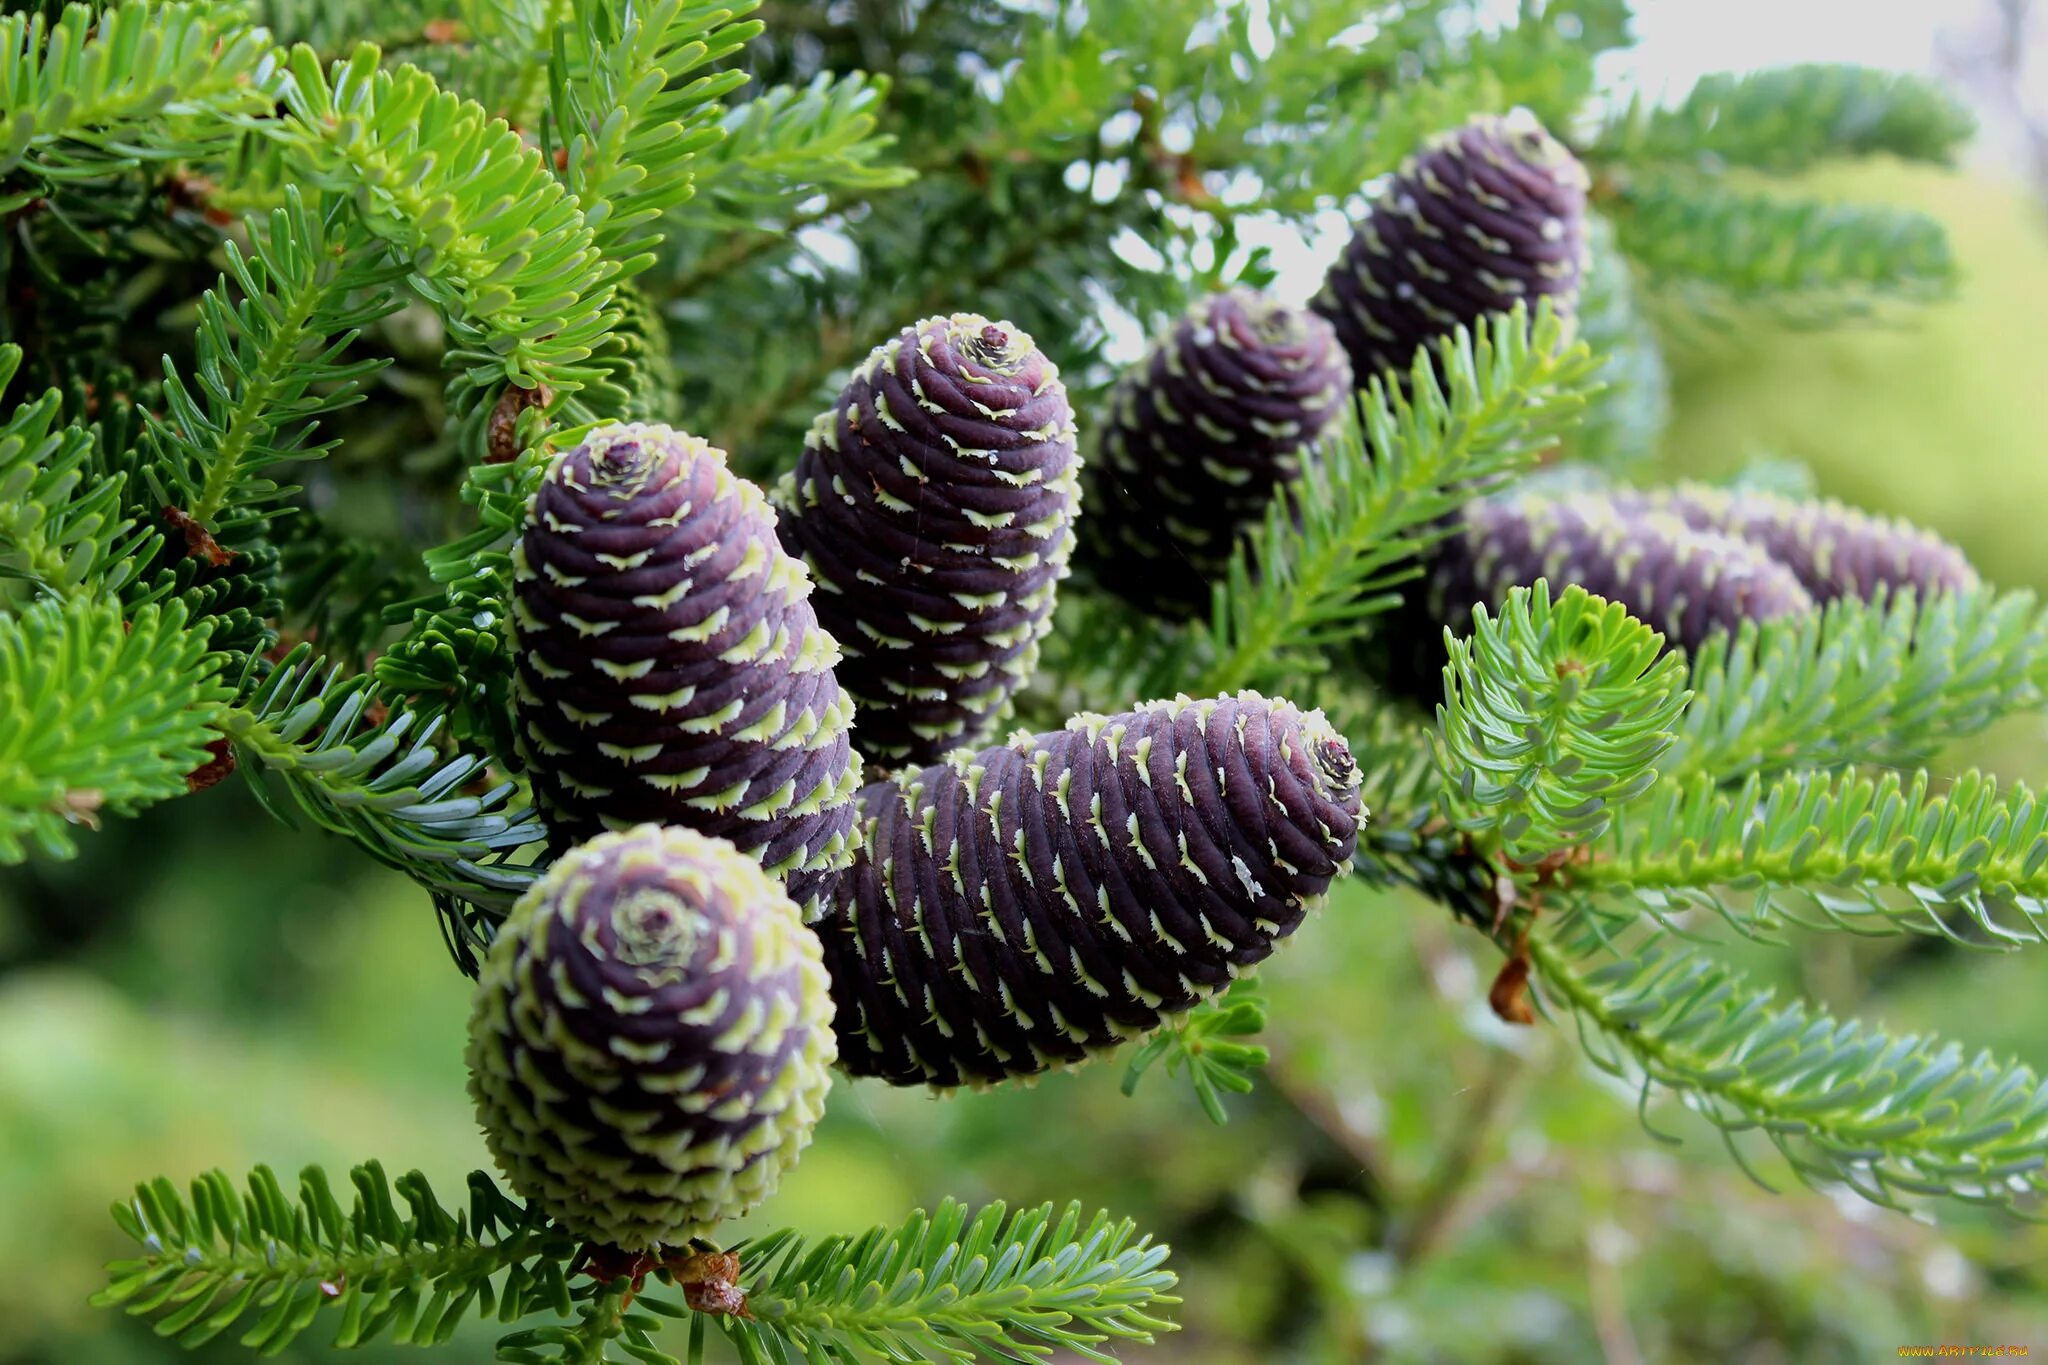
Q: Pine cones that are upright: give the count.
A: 5